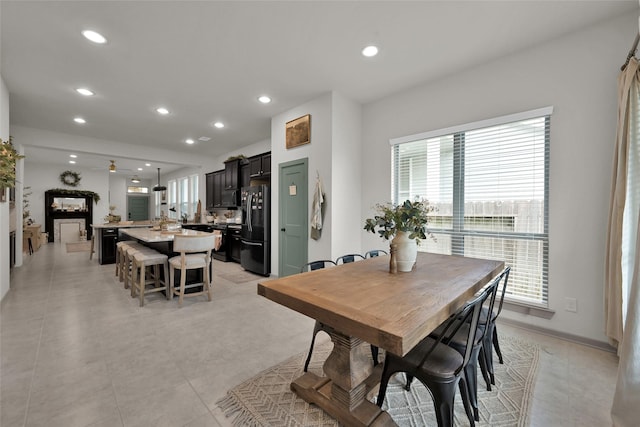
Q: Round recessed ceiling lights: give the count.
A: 12